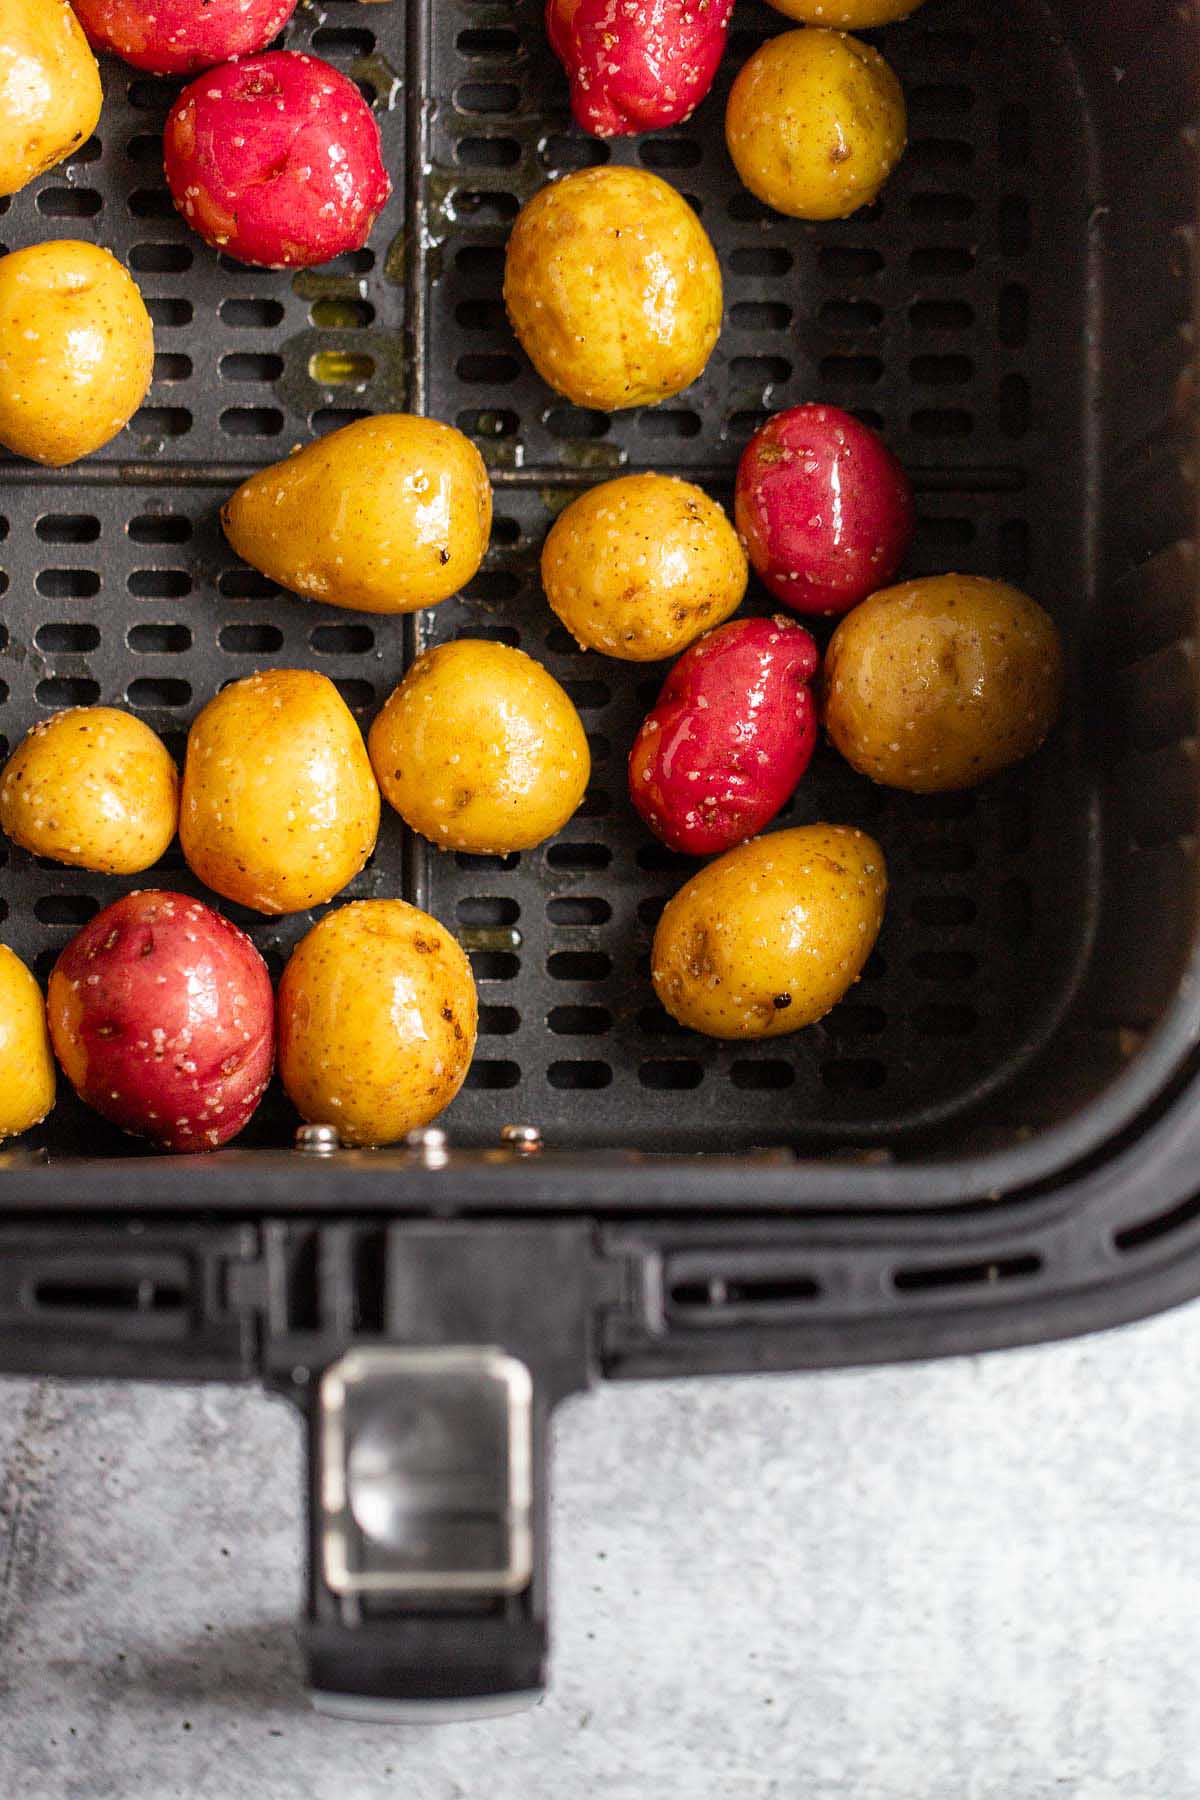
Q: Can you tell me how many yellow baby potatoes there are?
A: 14